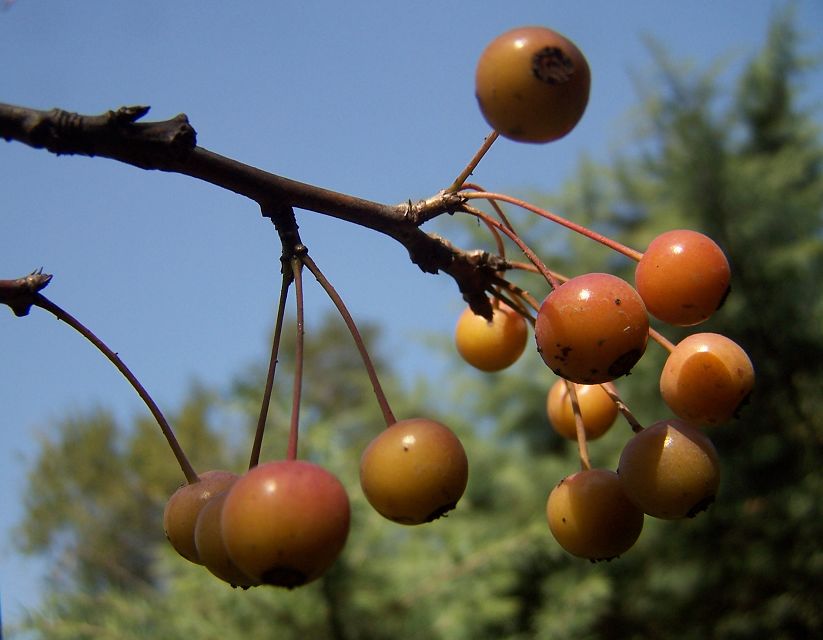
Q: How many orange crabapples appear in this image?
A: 12